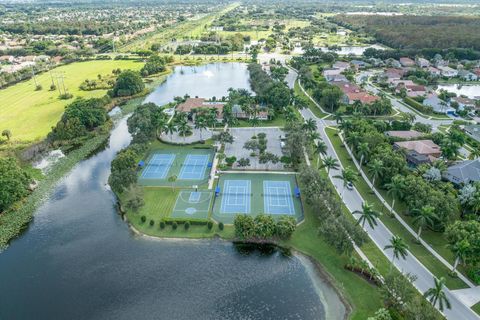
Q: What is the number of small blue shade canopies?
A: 4